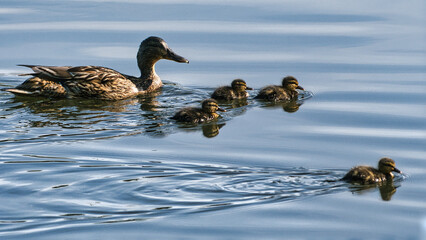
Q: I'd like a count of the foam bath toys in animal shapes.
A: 0